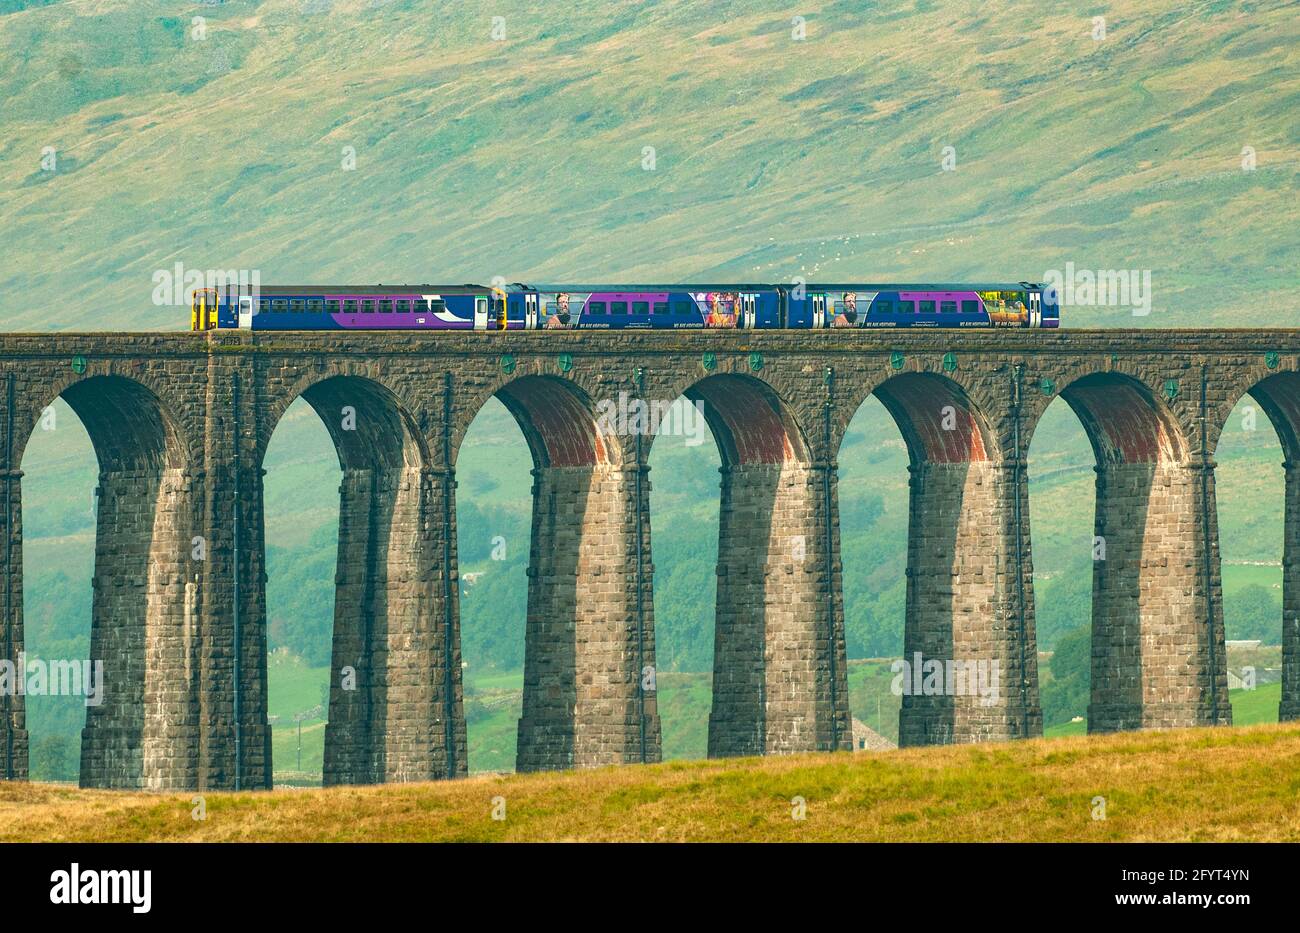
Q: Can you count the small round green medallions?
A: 10